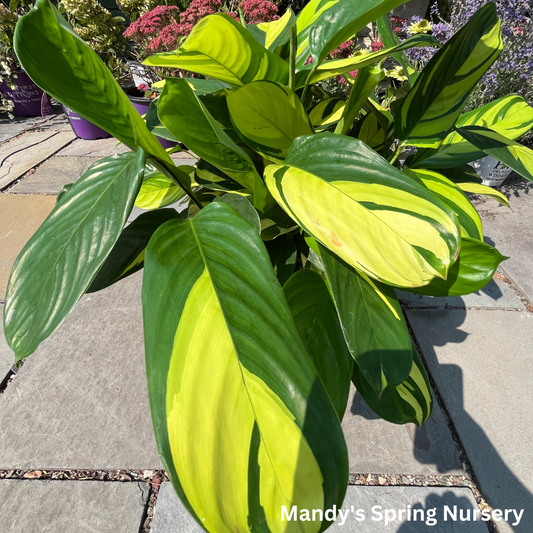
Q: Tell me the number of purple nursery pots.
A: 3